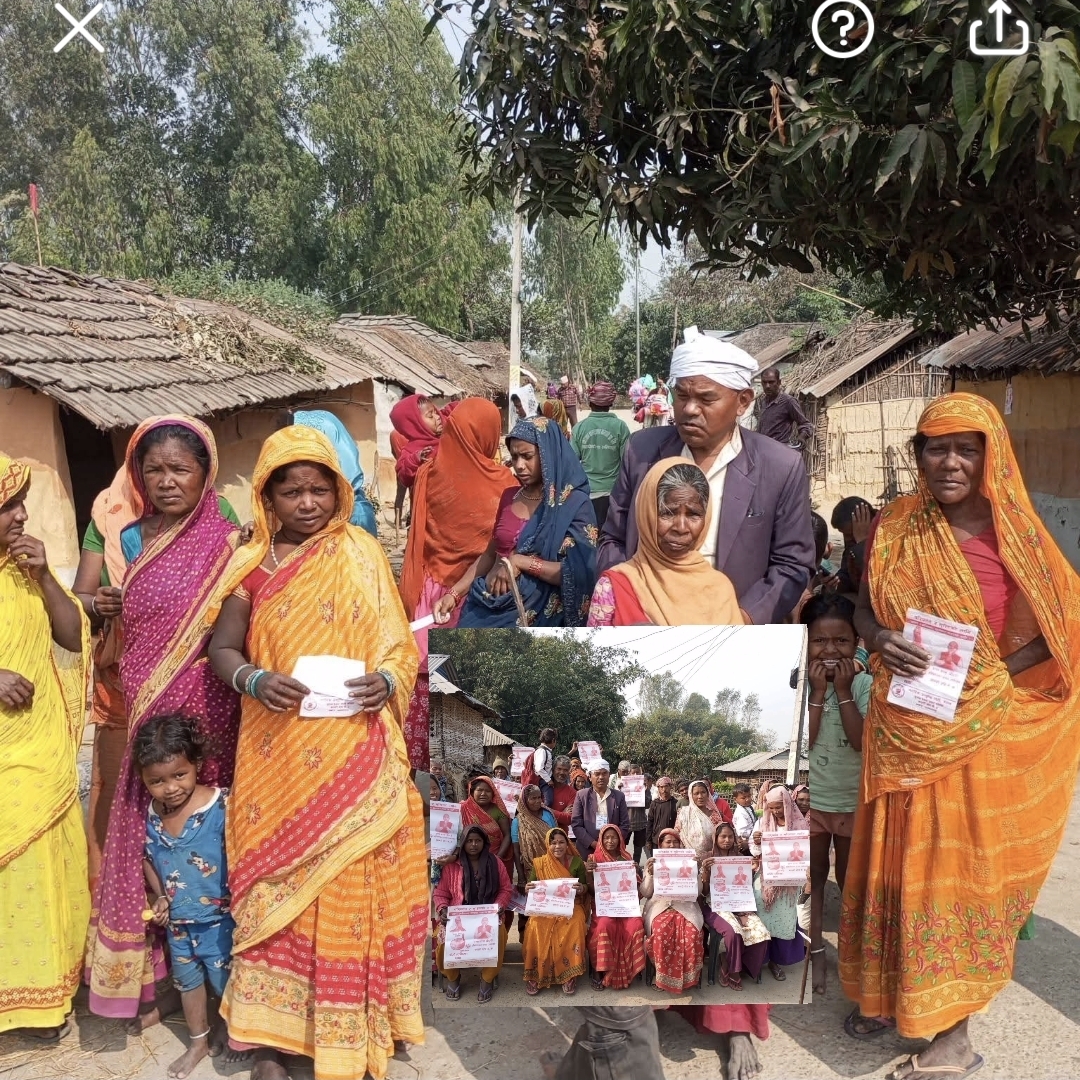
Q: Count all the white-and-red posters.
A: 12